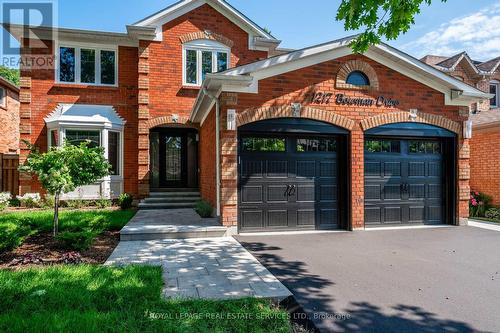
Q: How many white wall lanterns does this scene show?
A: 2